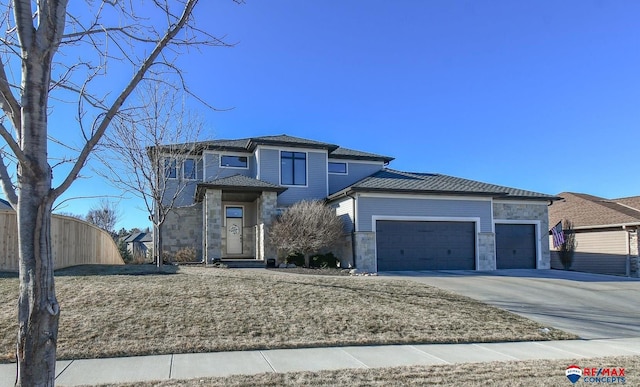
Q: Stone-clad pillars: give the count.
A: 2